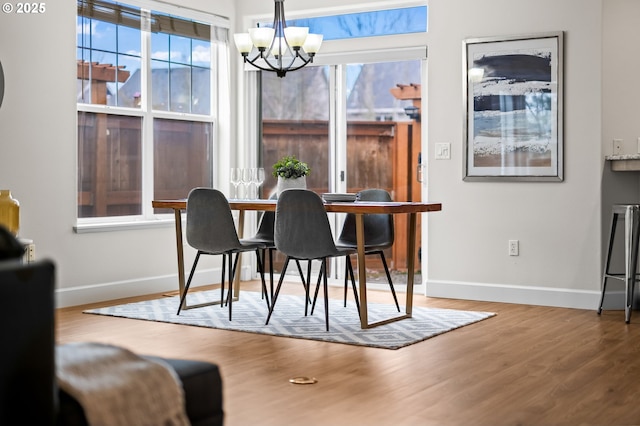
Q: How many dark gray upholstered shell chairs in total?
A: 4